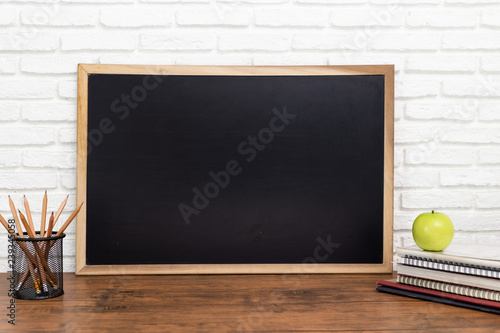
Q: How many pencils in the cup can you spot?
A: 8